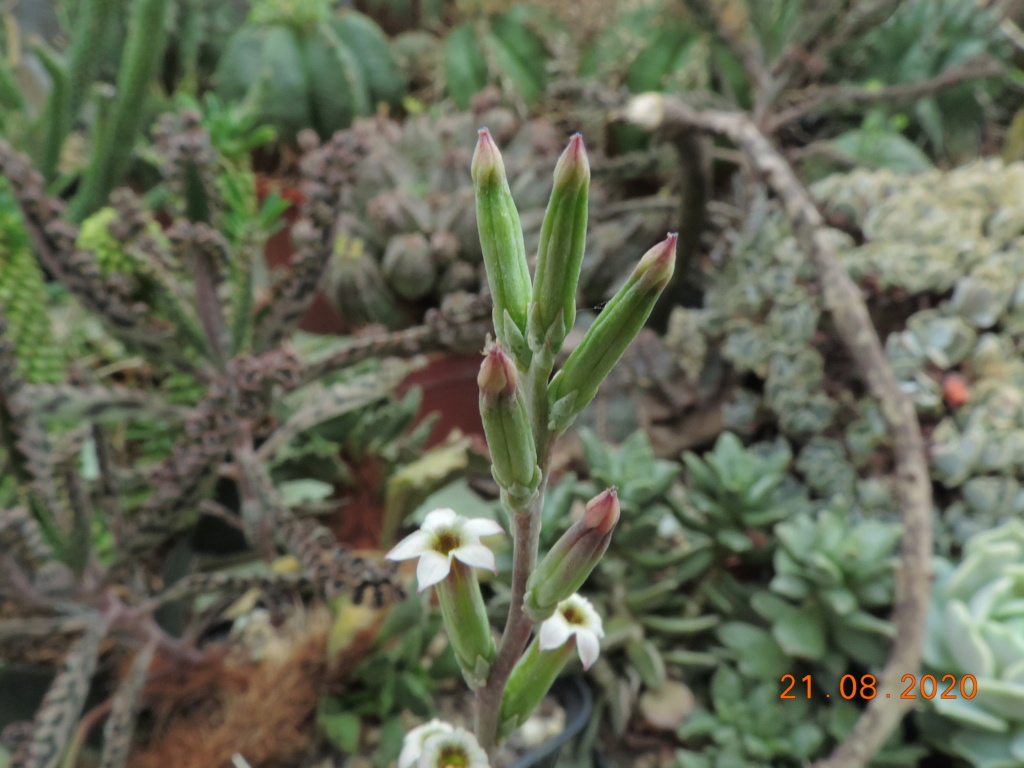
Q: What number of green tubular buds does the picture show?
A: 5